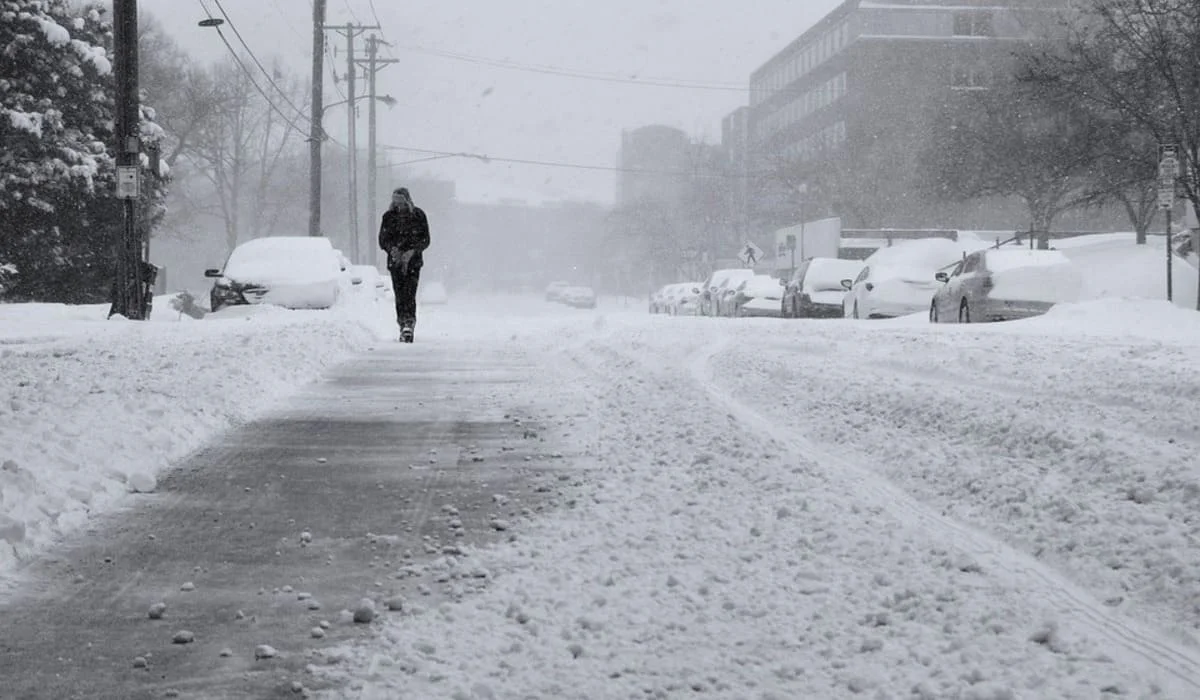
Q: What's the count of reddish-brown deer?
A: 0